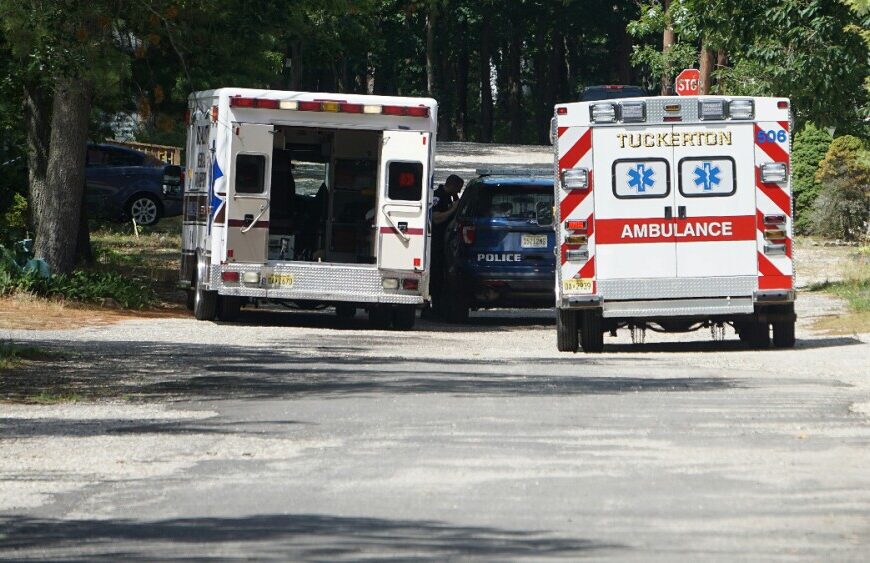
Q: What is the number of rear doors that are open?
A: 2